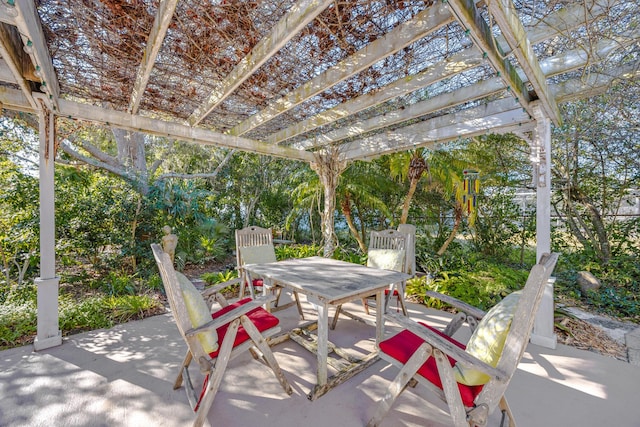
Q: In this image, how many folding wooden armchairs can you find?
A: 4